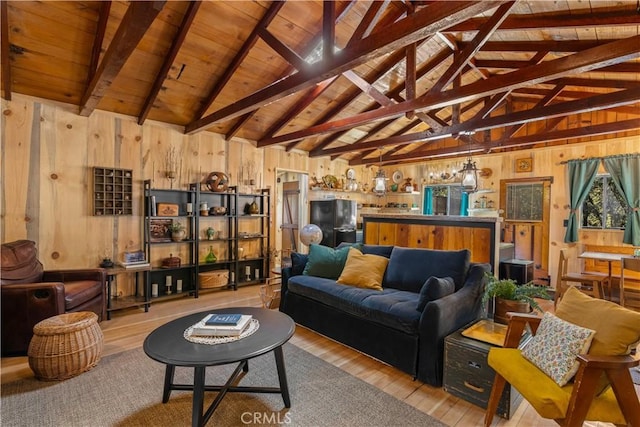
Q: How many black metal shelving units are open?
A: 3